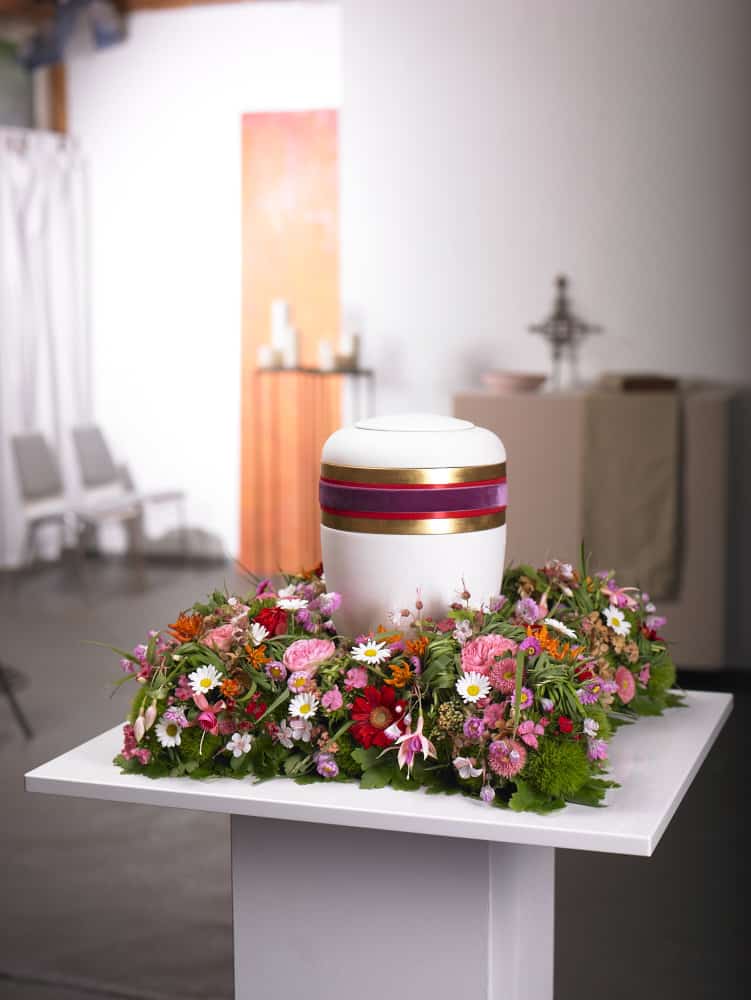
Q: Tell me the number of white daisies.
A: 9